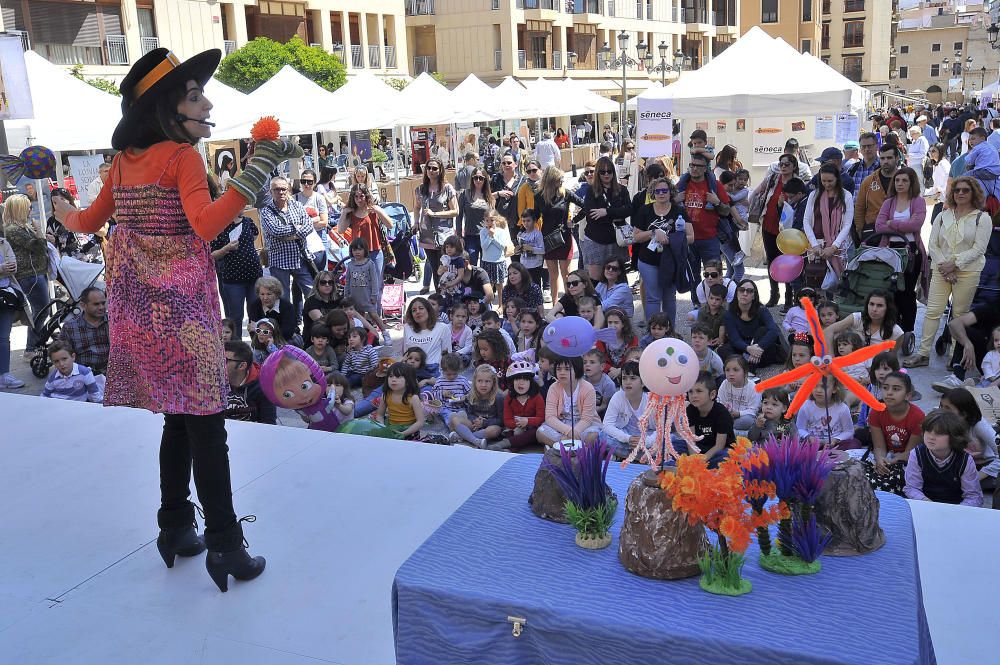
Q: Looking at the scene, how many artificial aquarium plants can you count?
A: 3